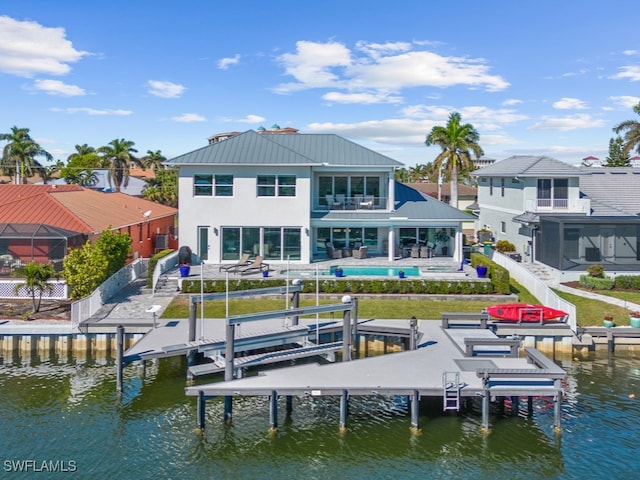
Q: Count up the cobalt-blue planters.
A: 5